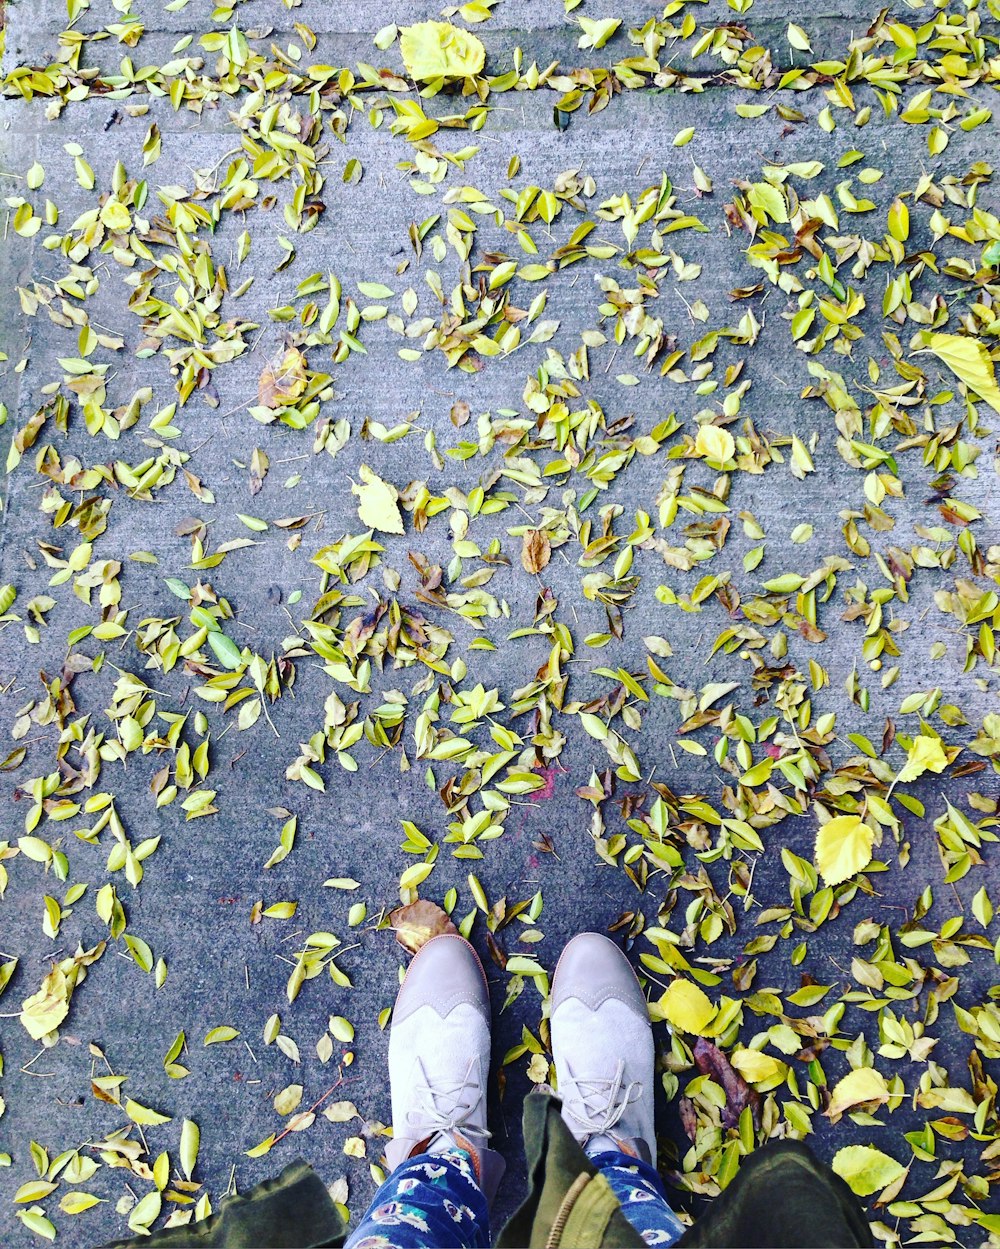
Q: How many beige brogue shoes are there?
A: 2